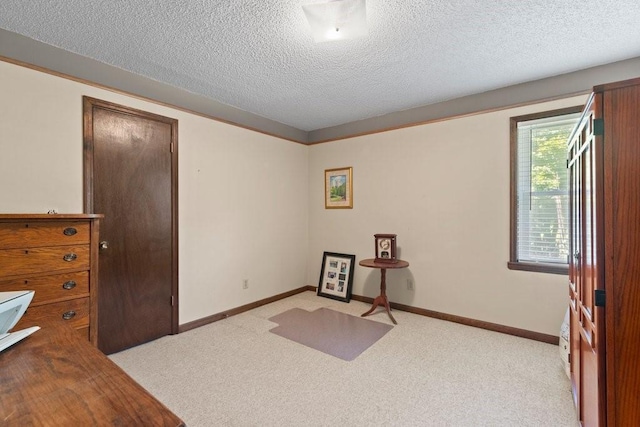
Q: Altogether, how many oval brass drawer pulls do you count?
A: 4